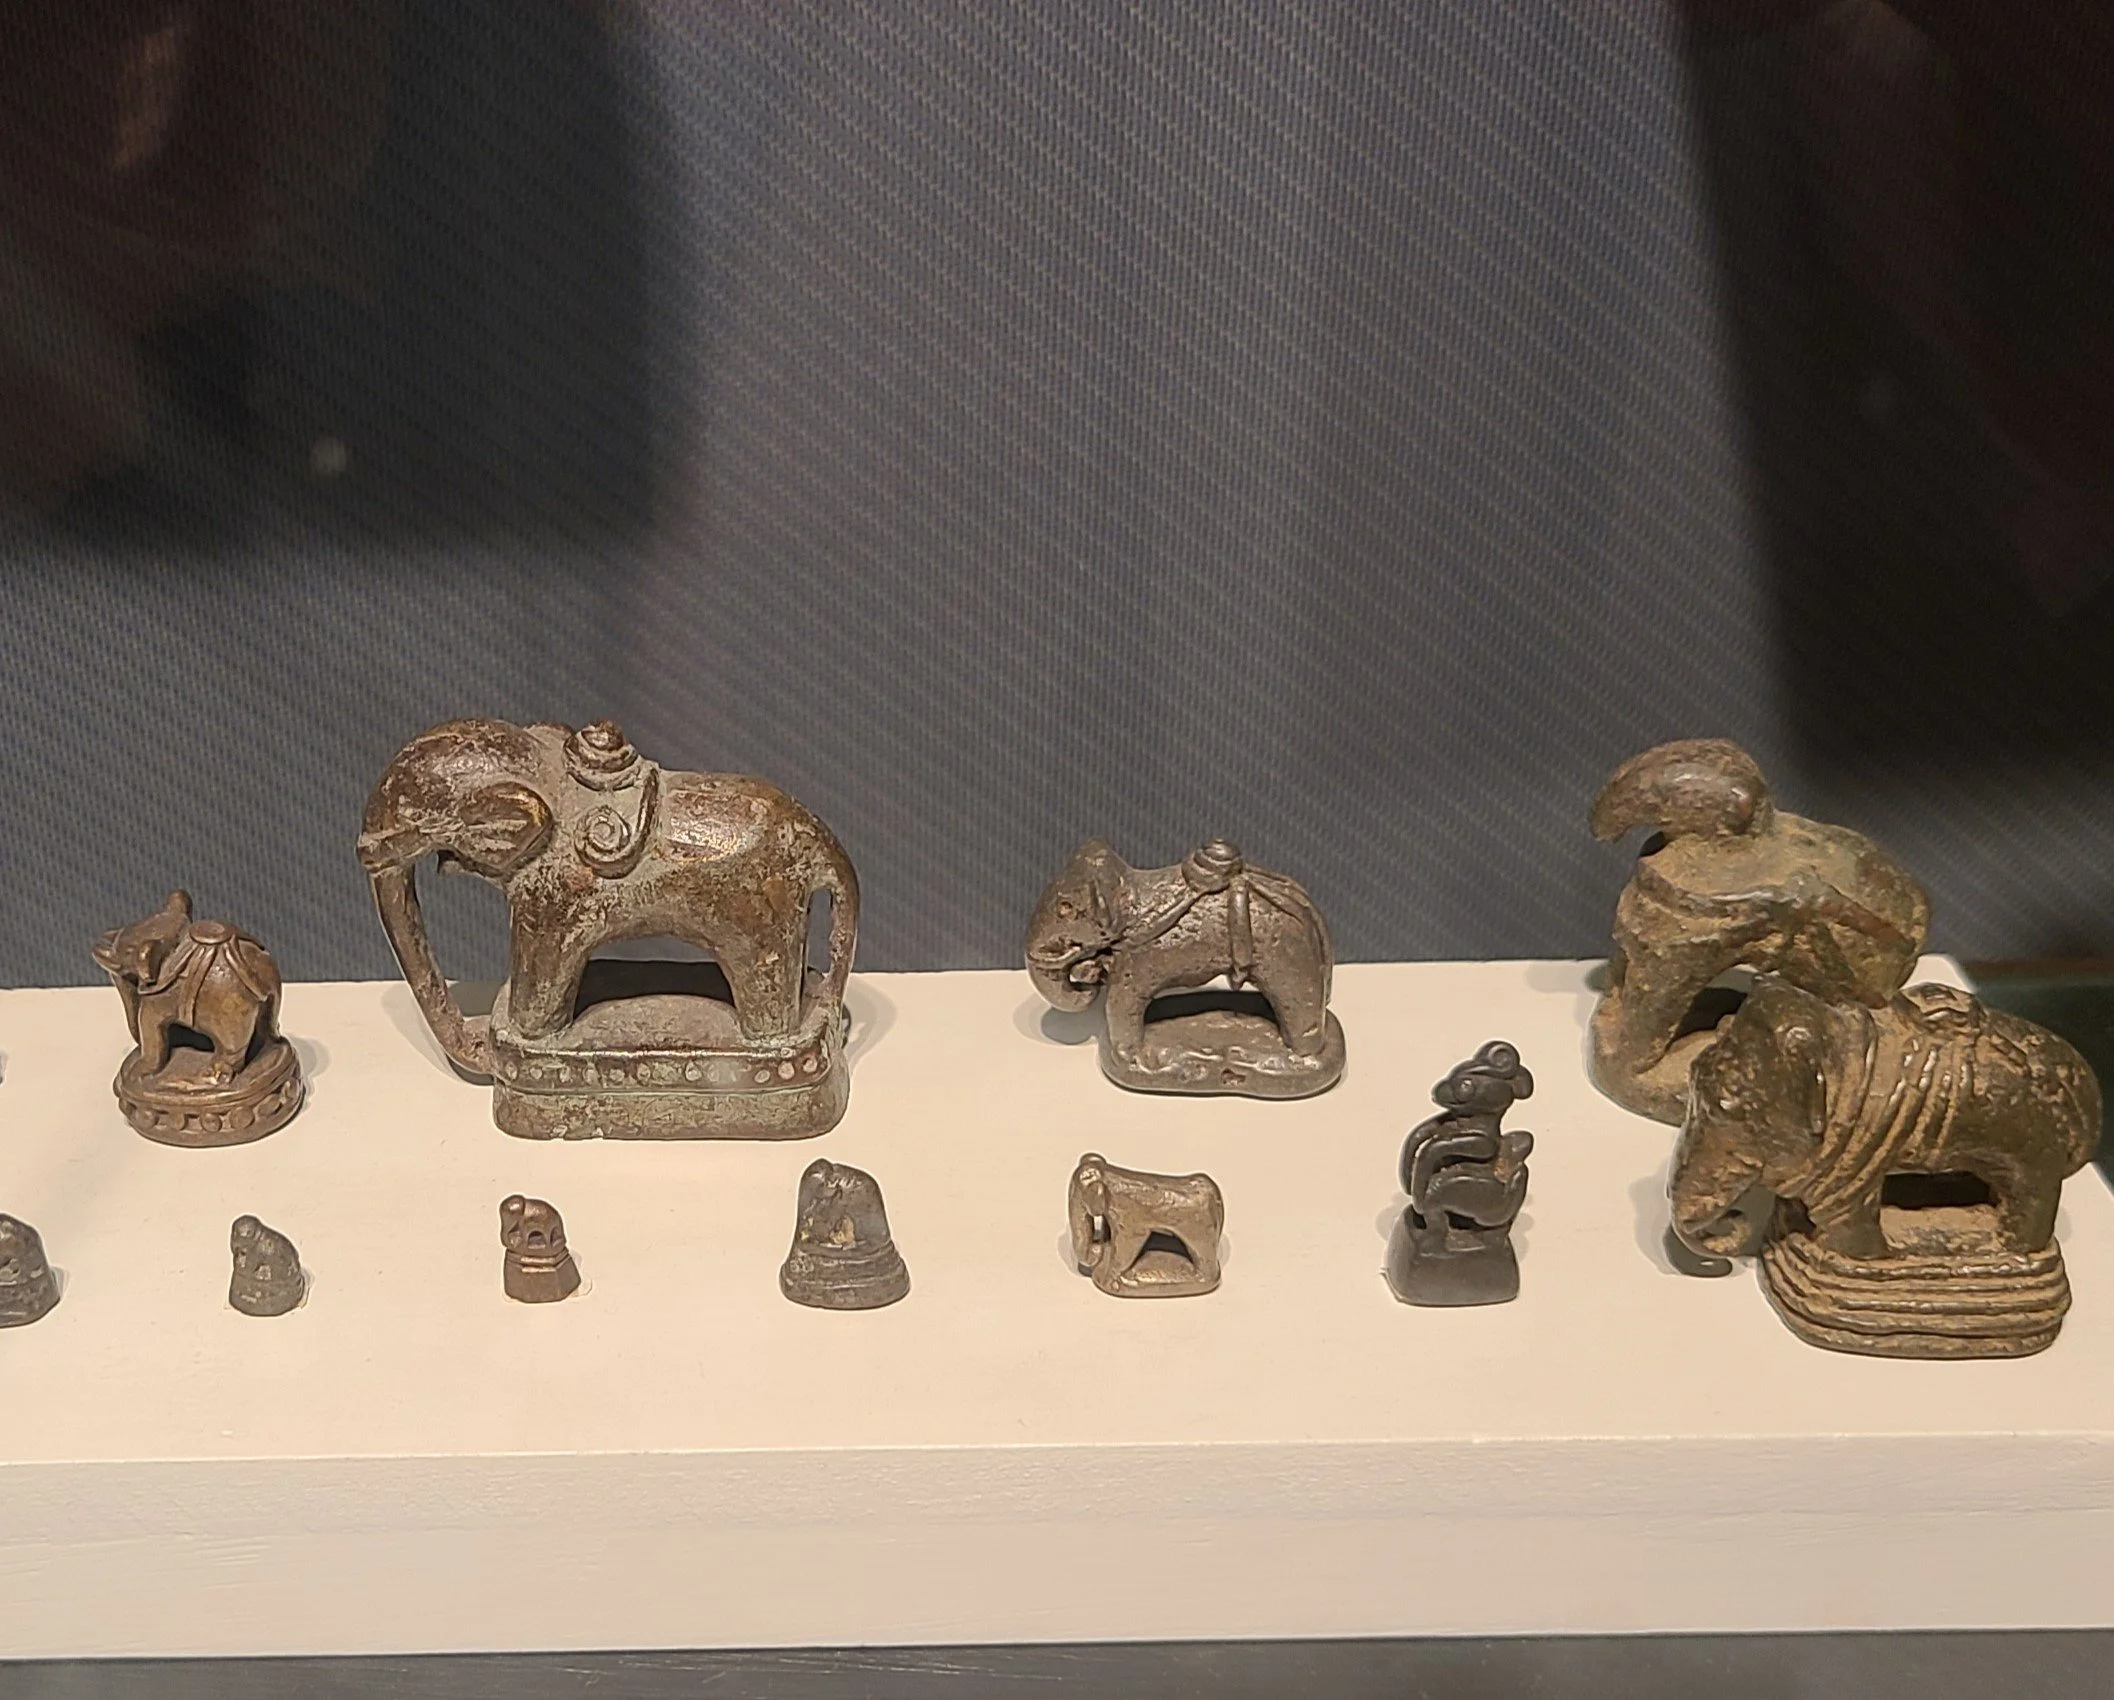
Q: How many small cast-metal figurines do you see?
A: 11